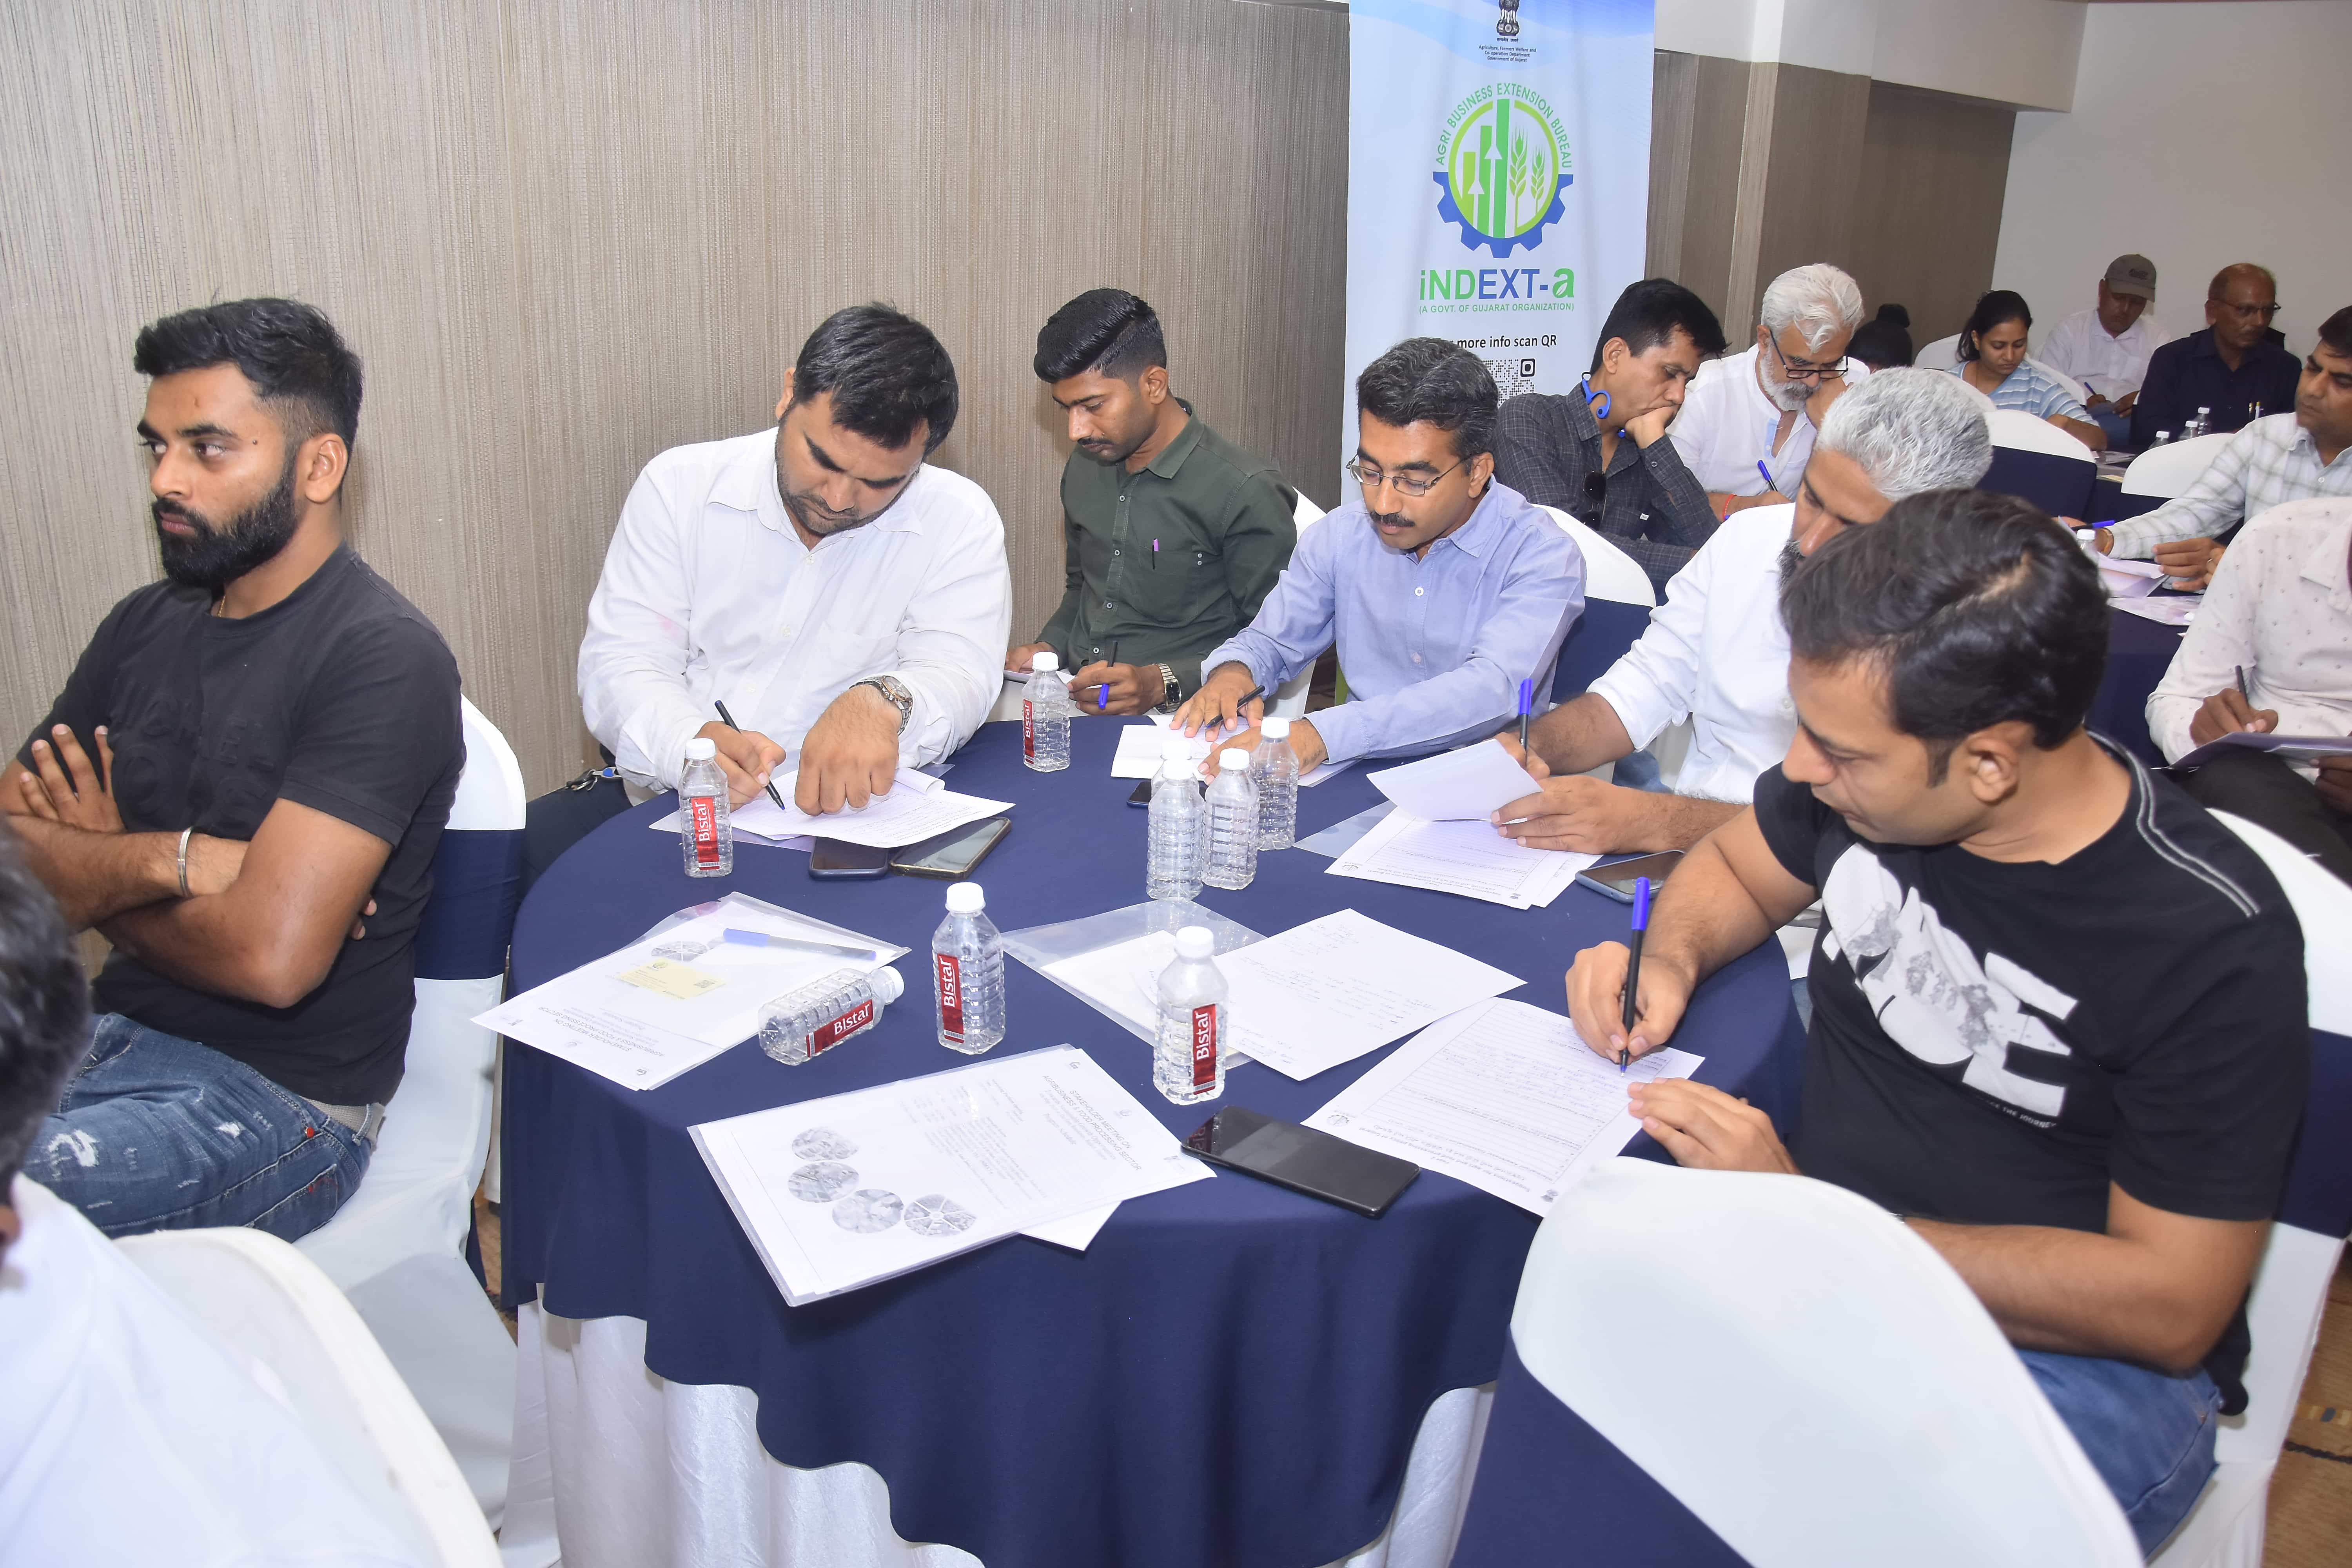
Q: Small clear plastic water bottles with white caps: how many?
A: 13